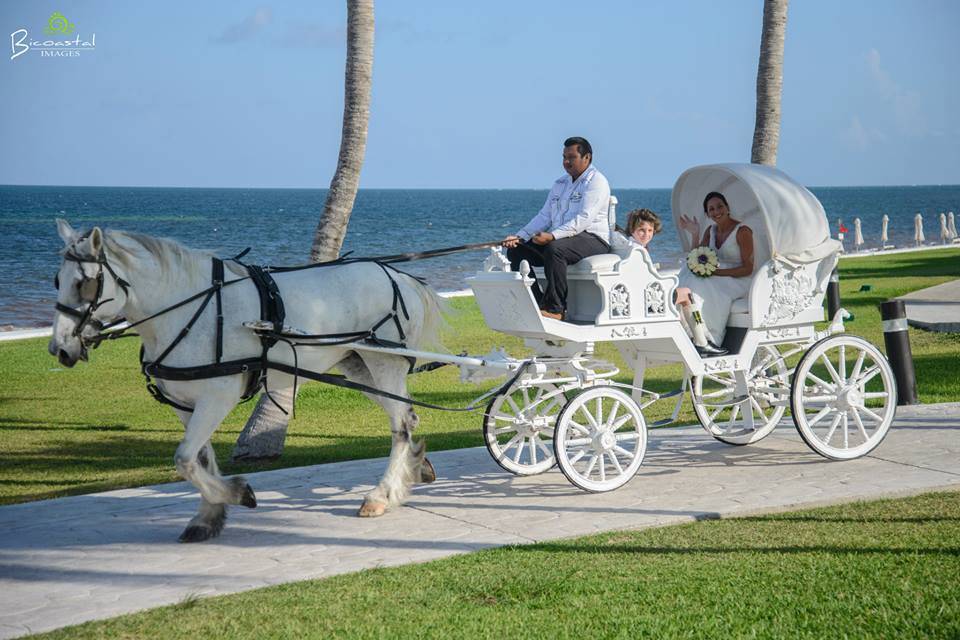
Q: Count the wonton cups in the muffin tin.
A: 0